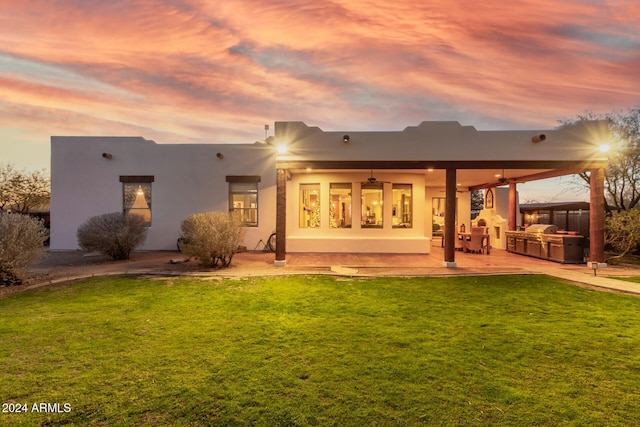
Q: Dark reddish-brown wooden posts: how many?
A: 4